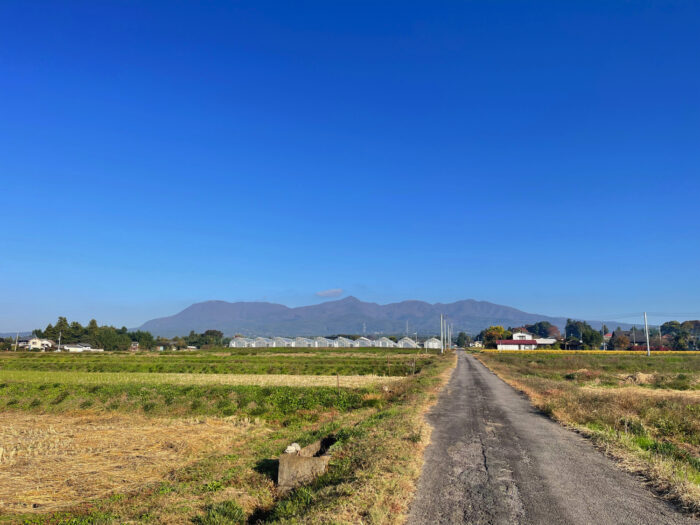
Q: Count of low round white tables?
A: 0